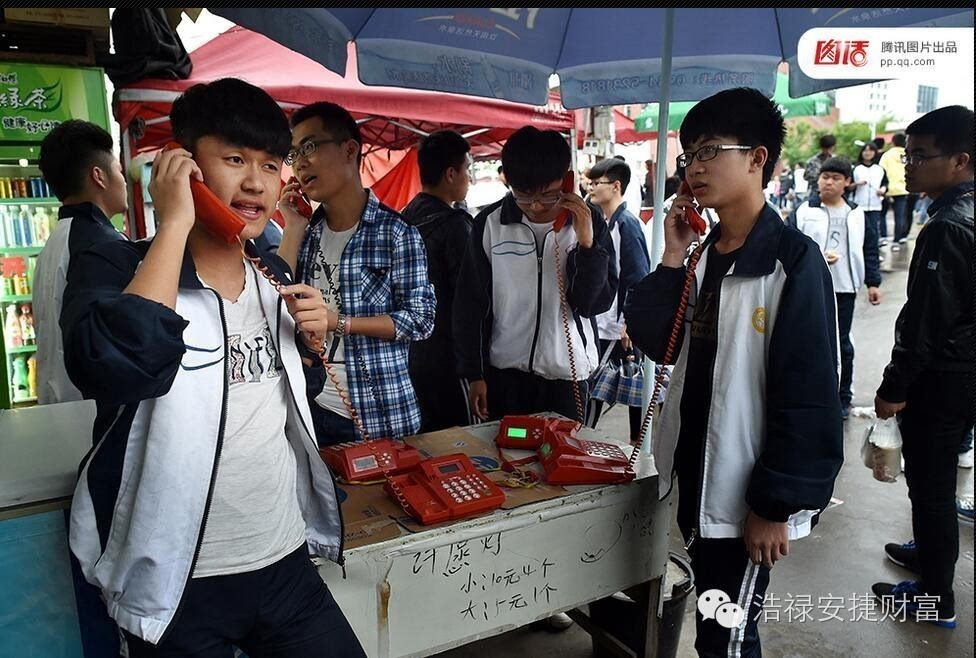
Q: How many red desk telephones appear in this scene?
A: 4